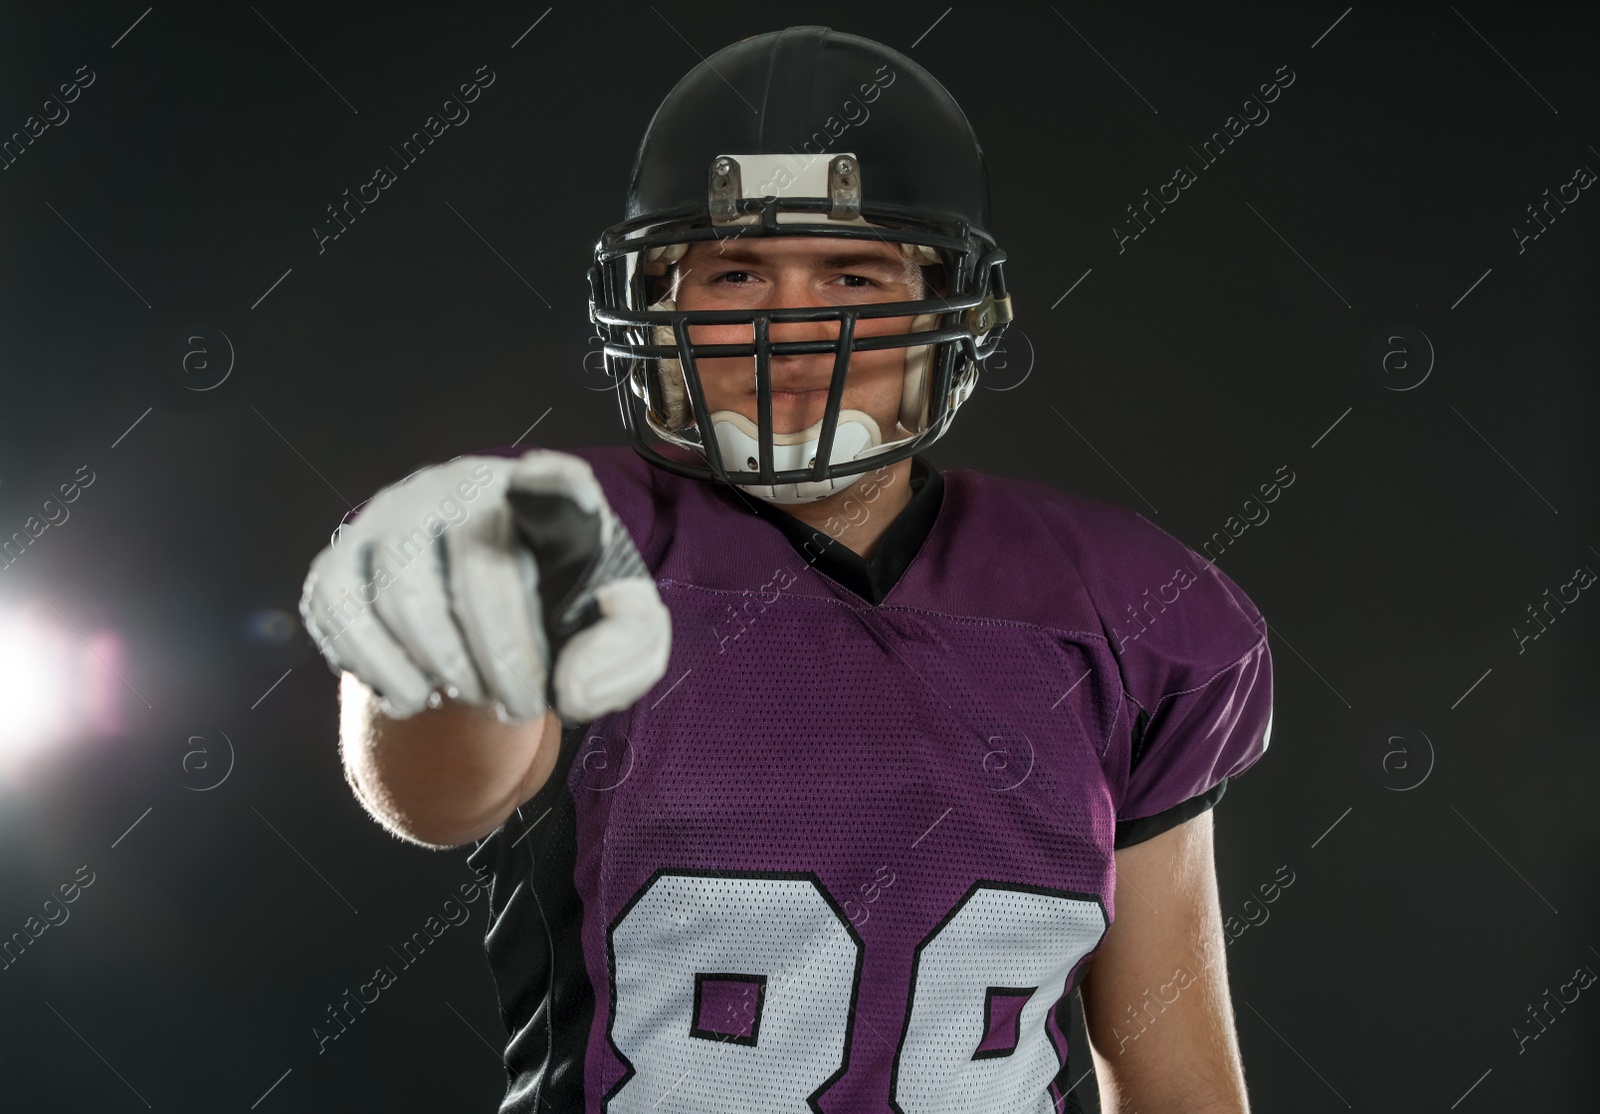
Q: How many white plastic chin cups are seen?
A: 1